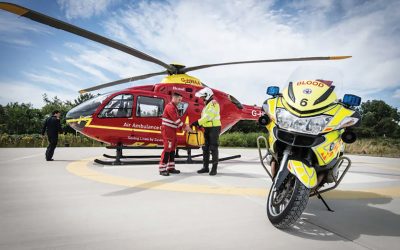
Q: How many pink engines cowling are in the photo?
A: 0